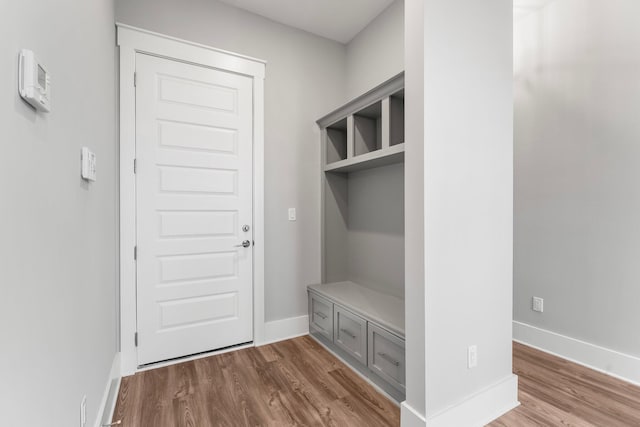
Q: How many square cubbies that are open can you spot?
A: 3